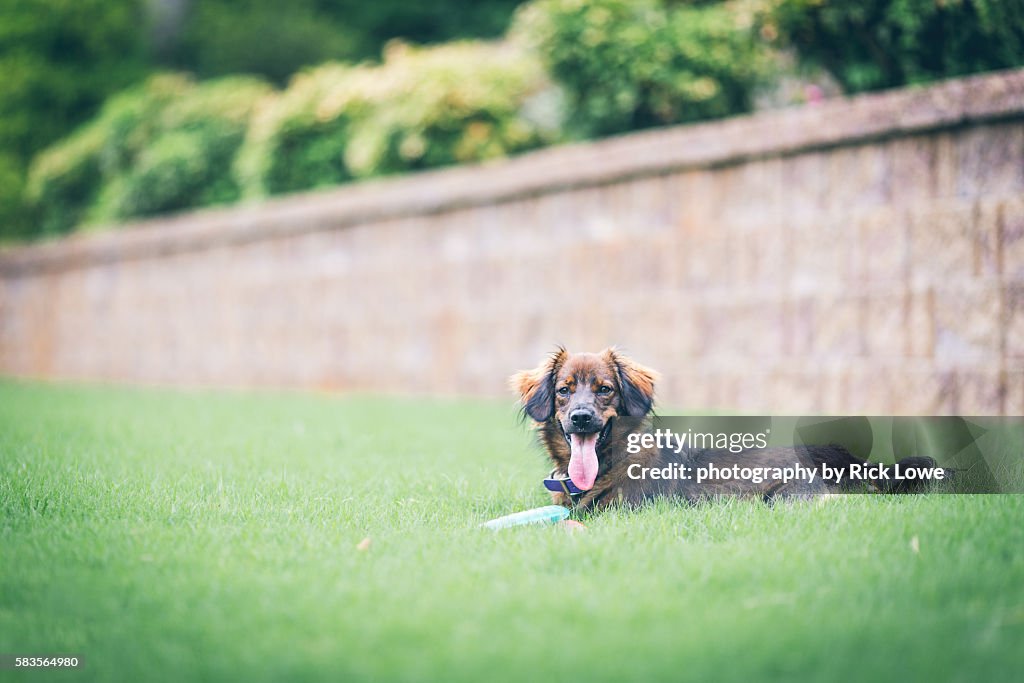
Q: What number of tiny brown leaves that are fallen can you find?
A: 2